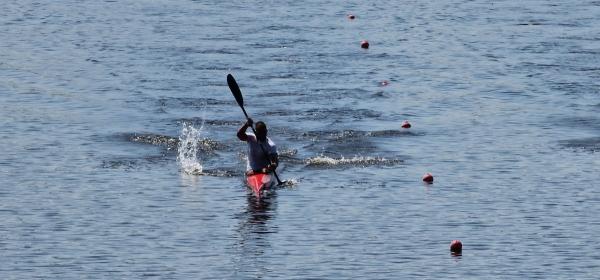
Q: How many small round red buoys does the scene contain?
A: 6